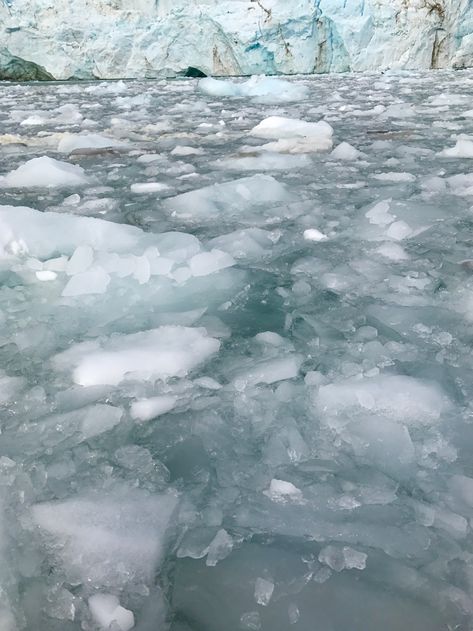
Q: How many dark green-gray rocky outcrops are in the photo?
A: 1